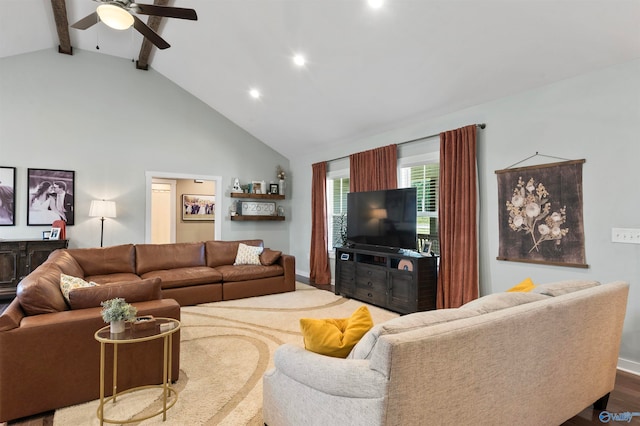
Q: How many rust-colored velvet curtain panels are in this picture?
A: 3